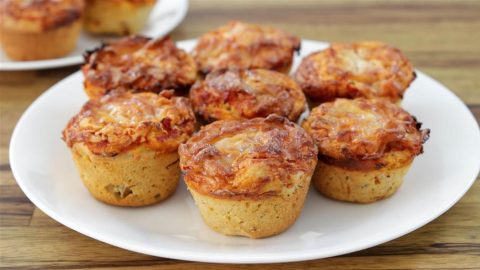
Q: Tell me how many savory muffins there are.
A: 9